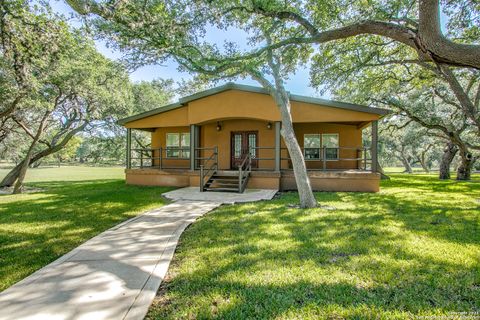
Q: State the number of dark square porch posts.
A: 4